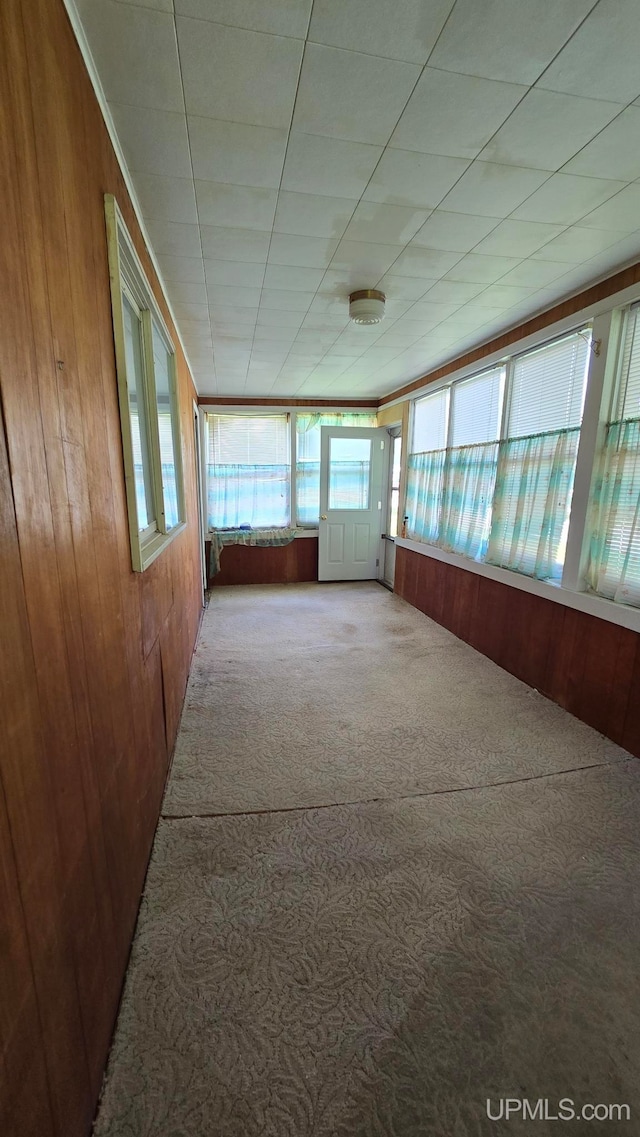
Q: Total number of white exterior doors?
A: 1